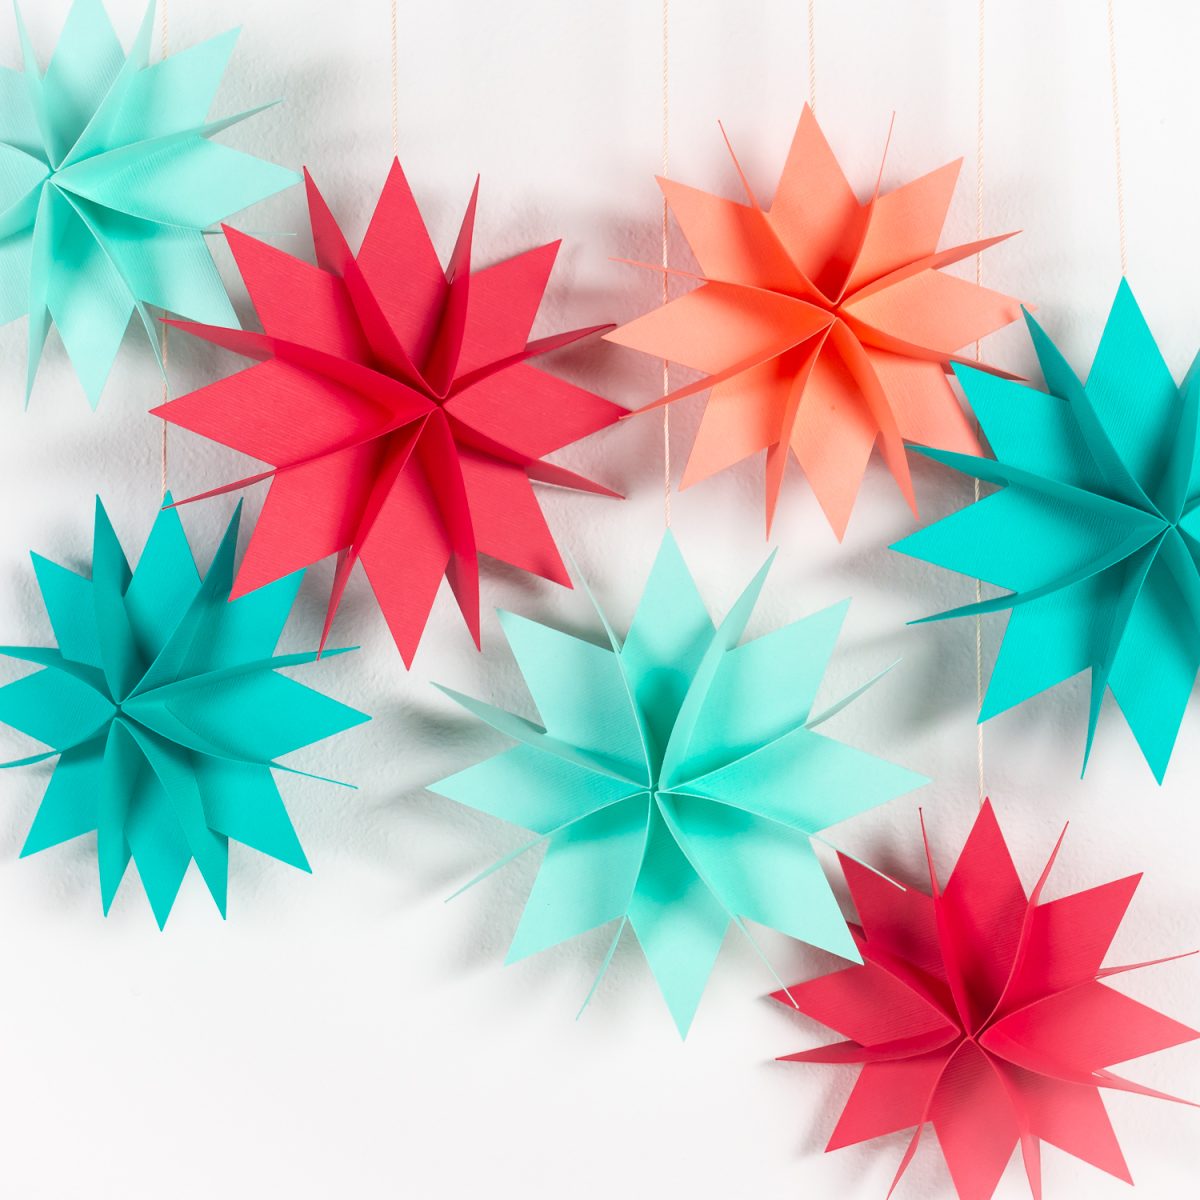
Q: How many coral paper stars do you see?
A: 1